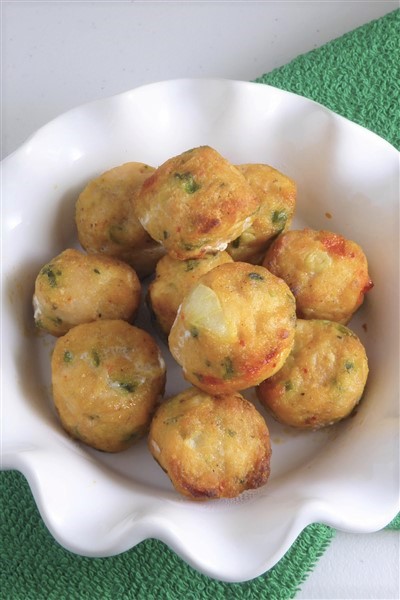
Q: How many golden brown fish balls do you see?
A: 10